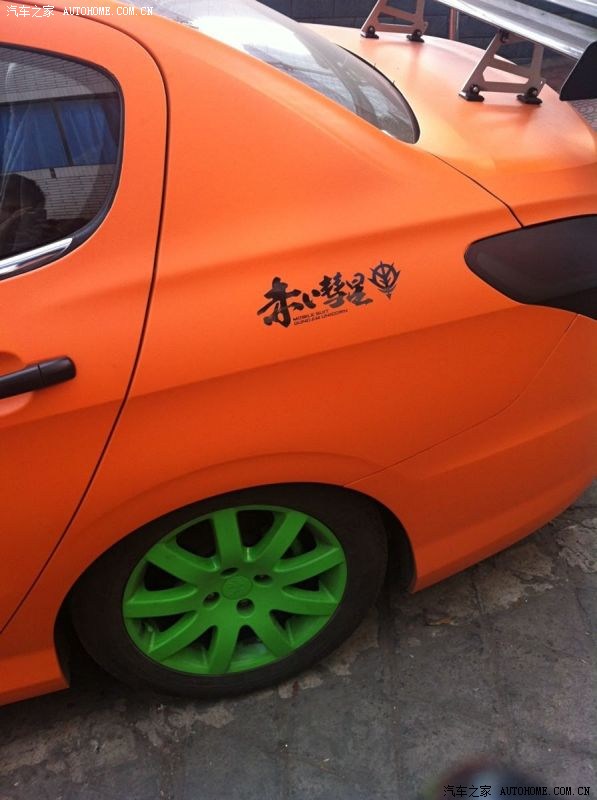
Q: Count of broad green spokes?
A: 9